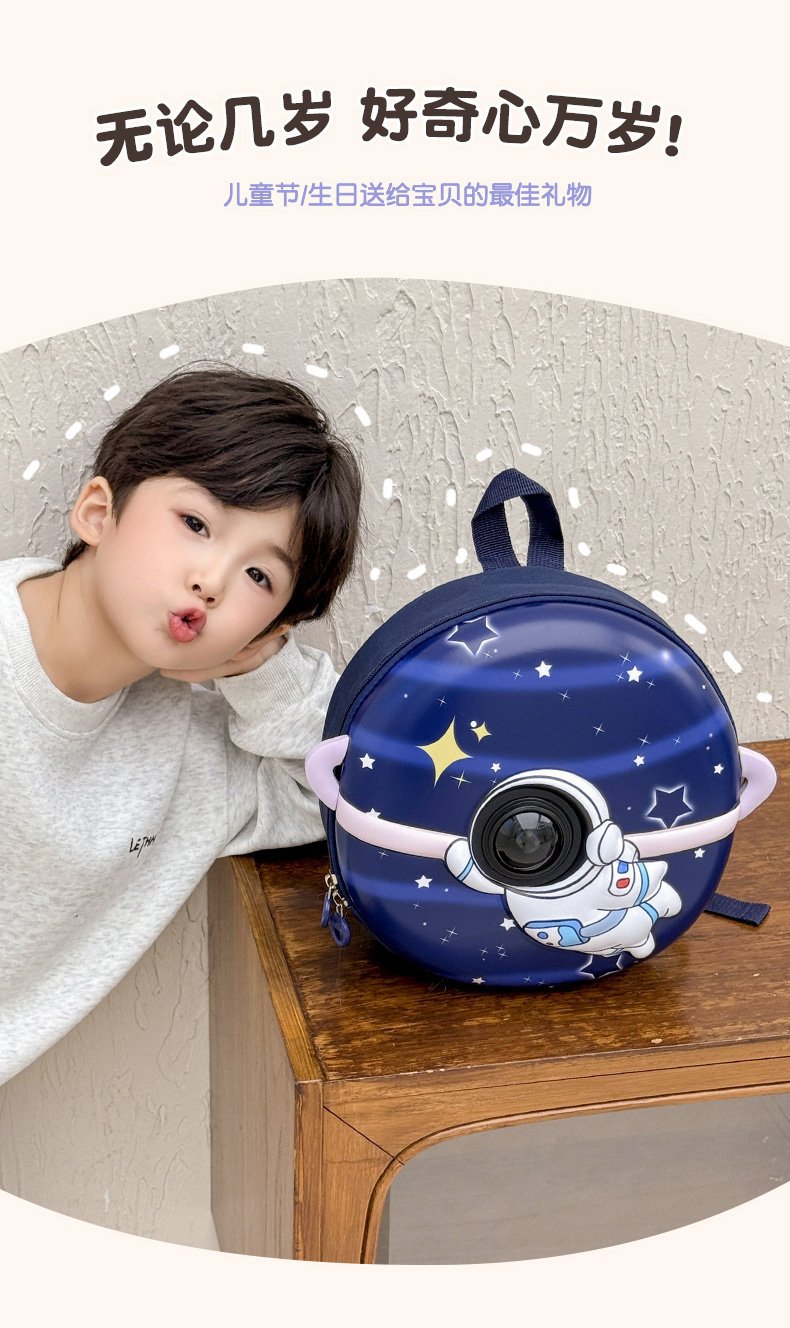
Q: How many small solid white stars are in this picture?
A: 11